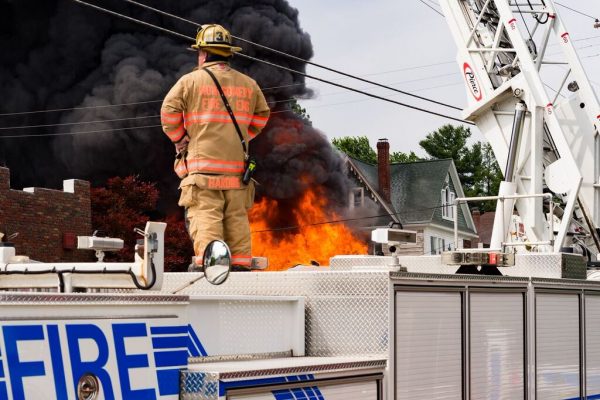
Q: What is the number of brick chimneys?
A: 1